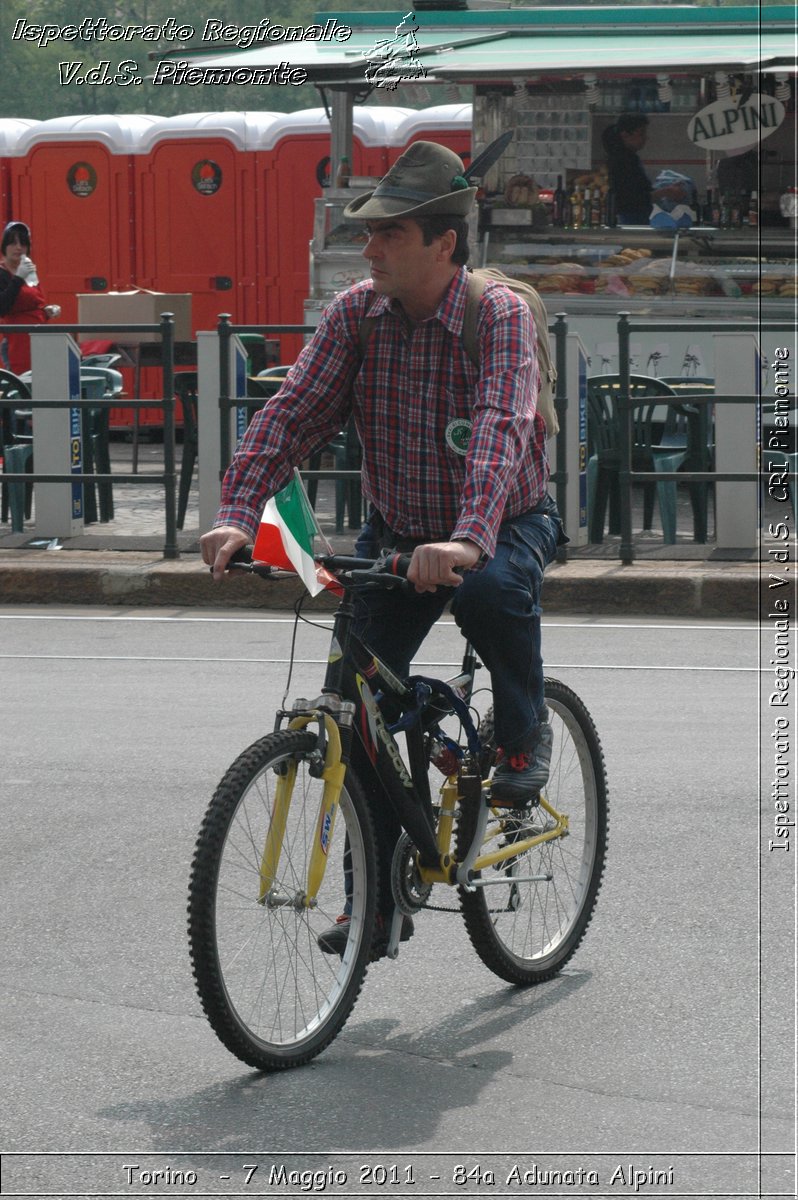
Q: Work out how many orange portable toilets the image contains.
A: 5